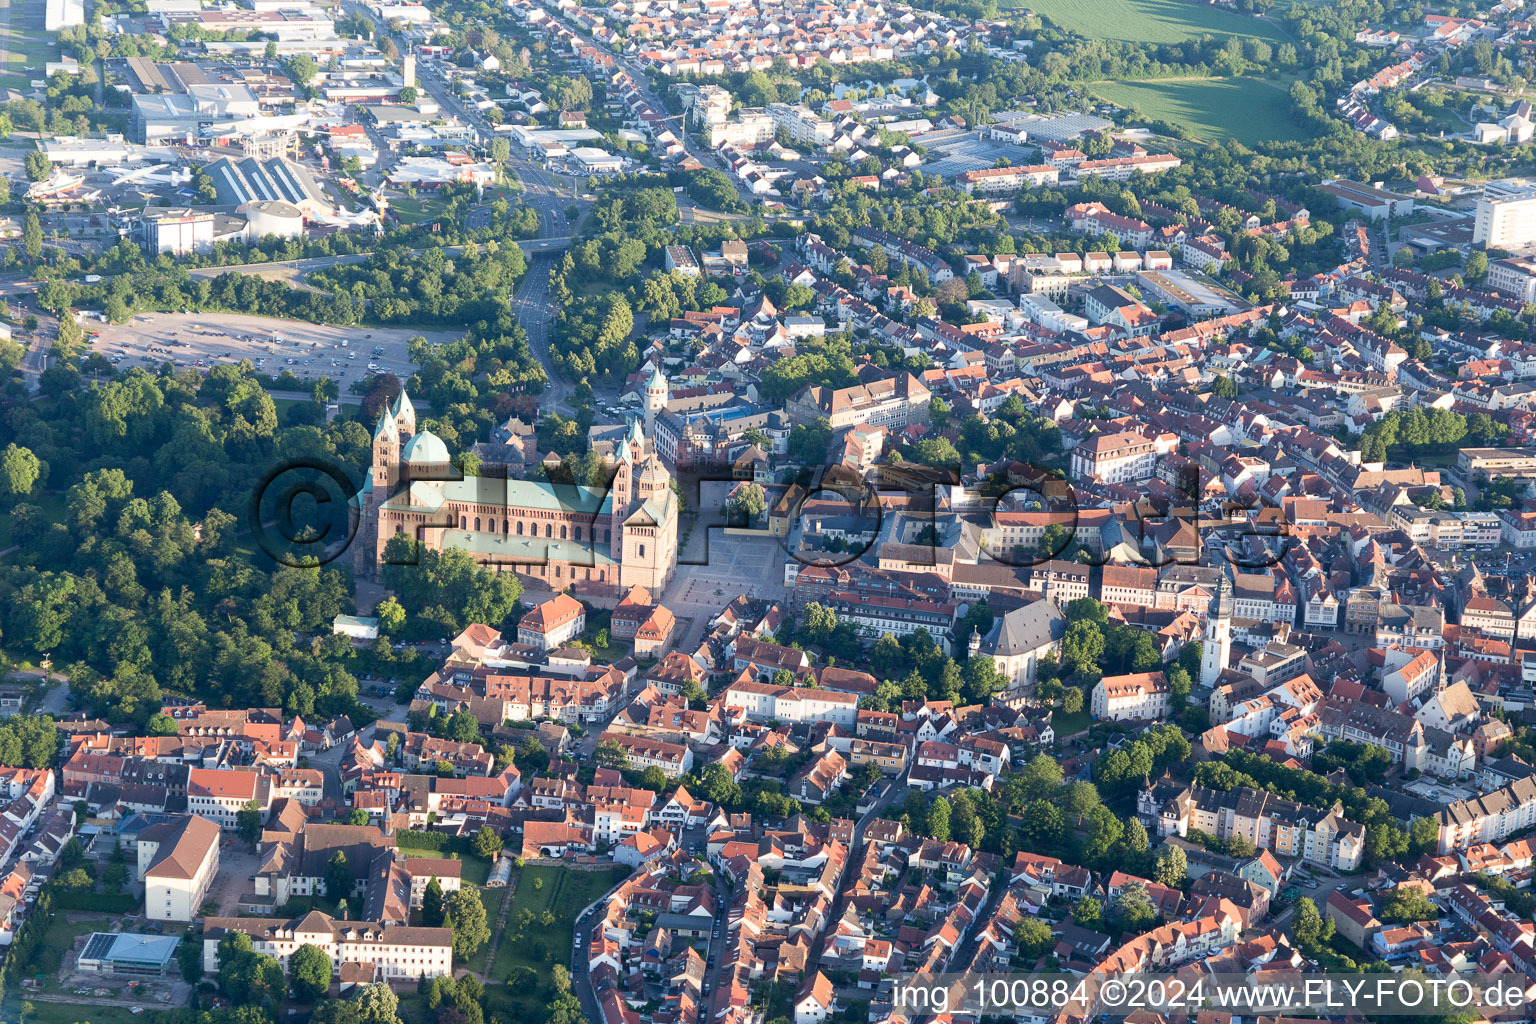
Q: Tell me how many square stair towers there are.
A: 4